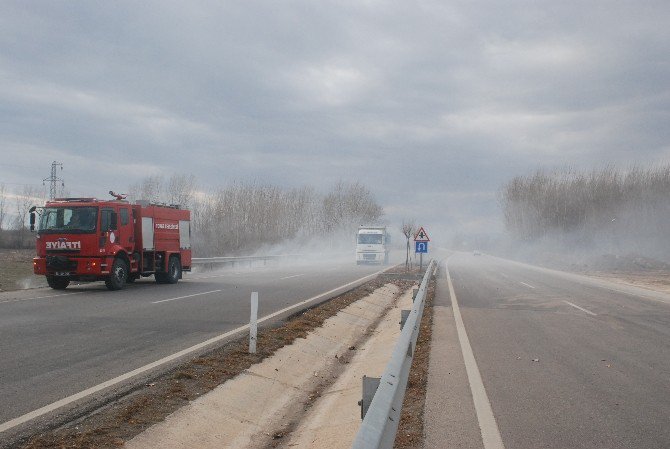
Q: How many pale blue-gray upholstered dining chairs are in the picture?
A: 0